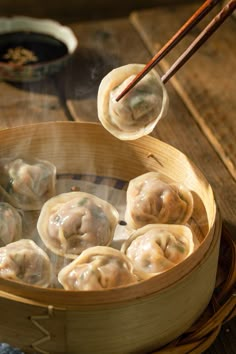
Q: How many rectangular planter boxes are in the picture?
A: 0